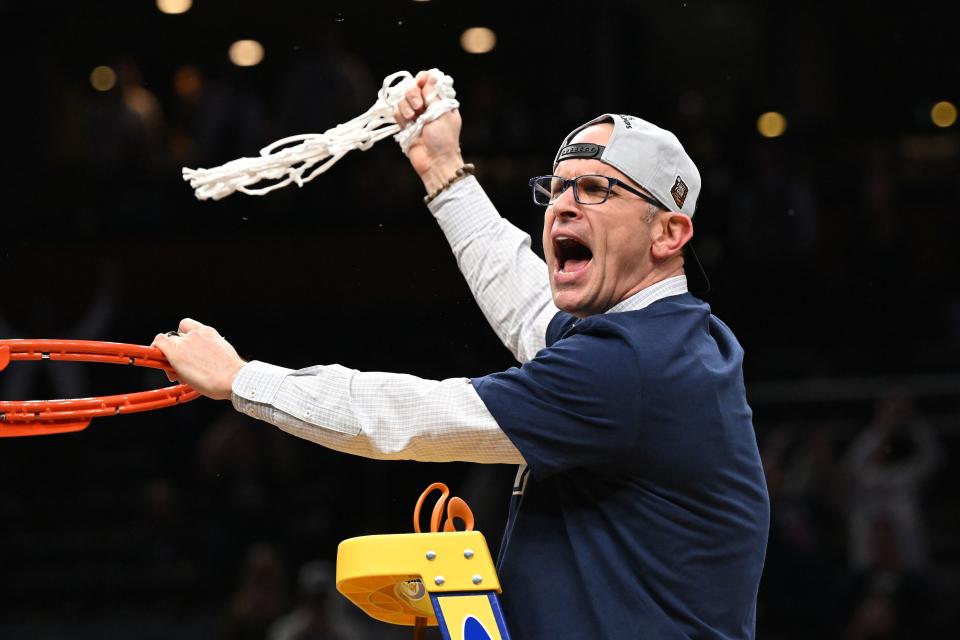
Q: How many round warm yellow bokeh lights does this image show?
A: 6